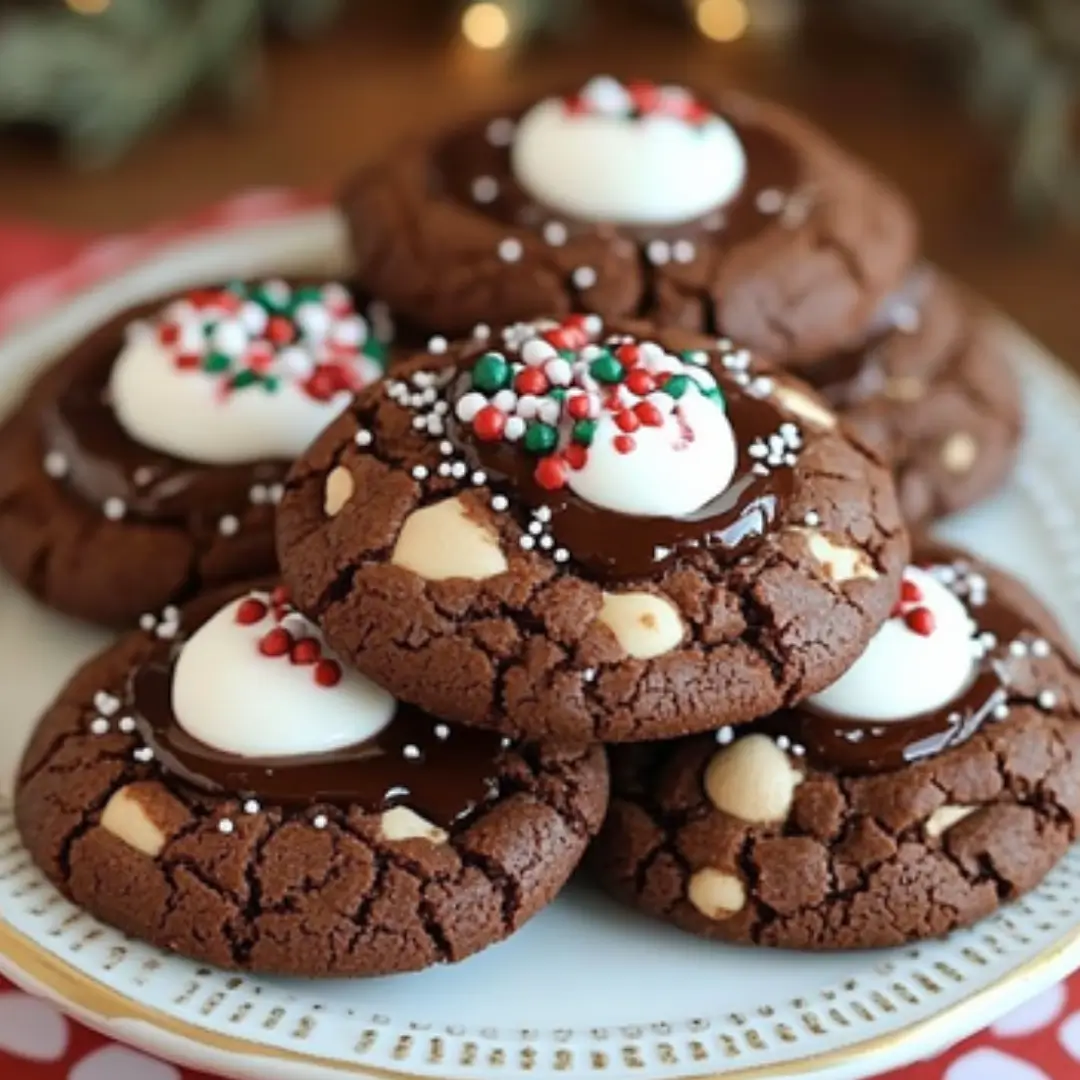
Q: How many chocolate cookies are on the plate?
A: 6